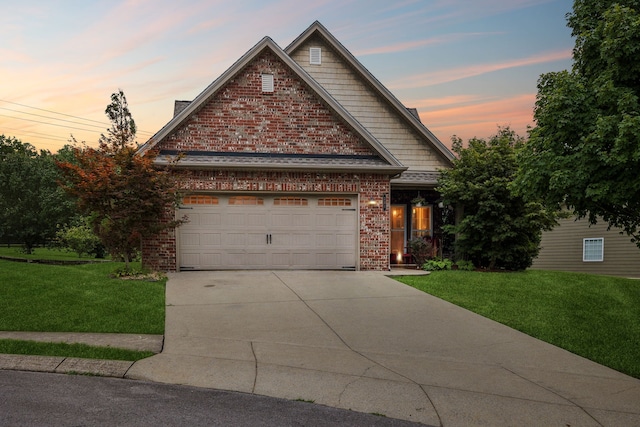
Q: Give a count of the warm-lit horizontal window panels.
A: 4